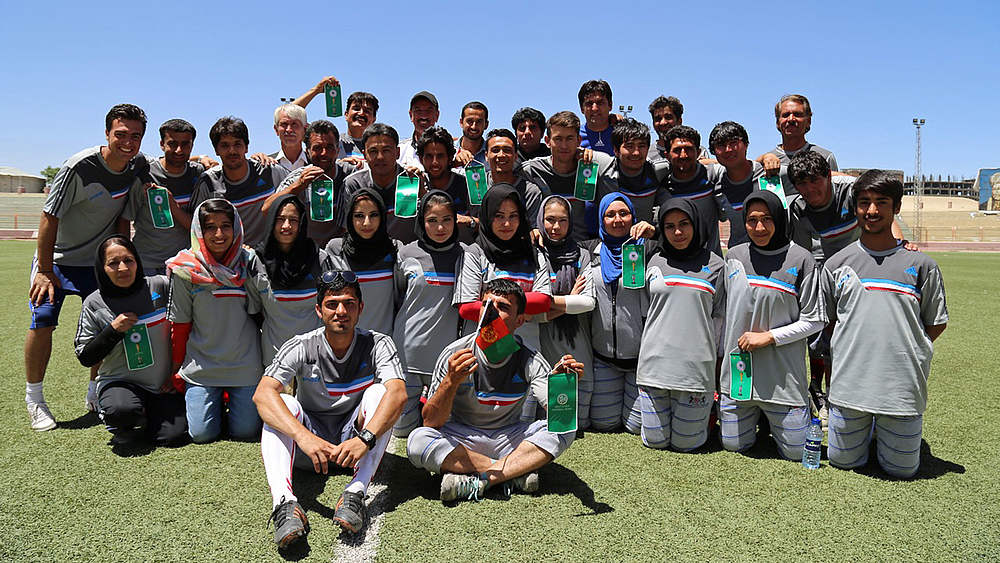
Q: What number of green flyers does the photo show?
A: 11